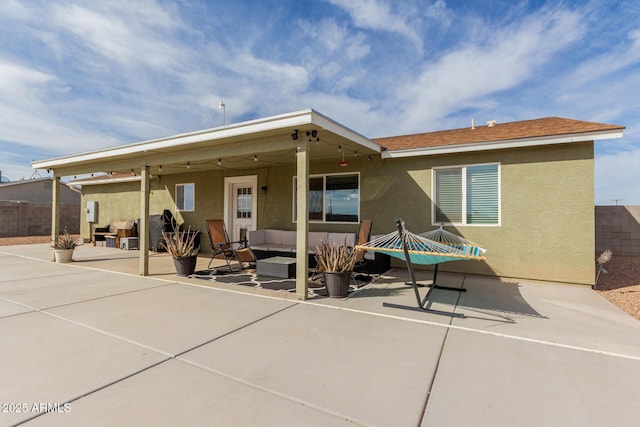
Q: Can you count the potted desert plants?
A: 3